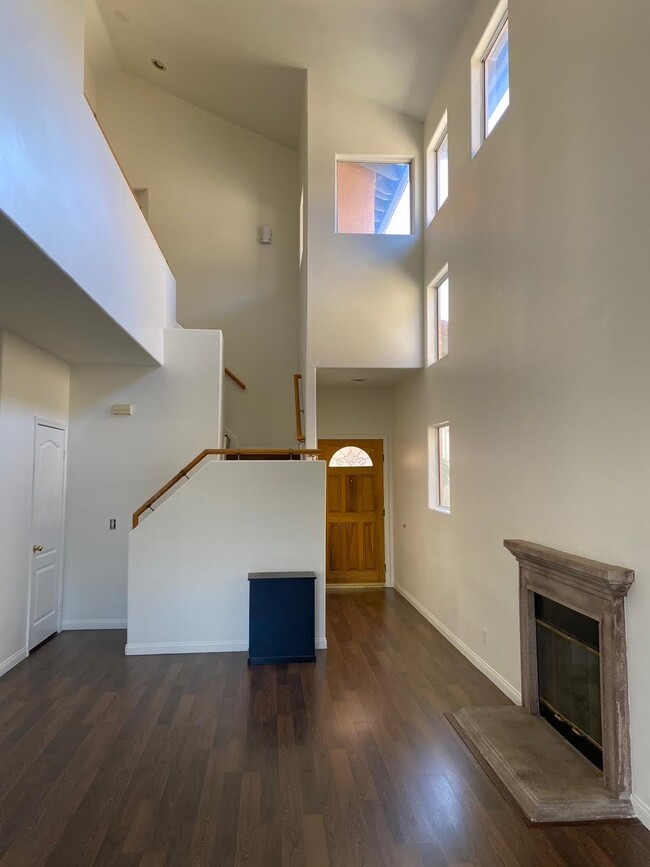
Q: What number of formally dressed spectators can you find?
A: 0